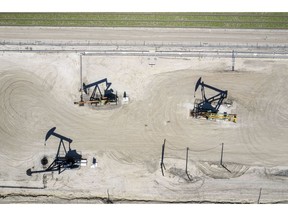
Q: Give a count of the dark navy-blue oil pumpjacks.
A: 3